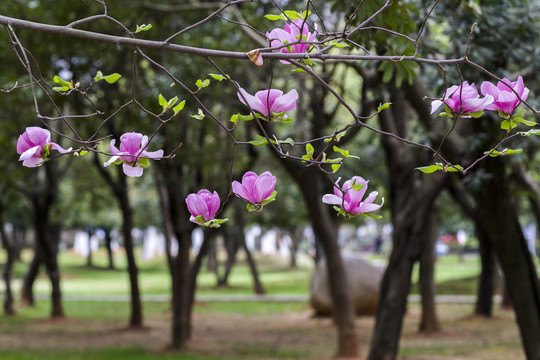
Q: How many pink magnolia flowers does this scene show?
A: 9